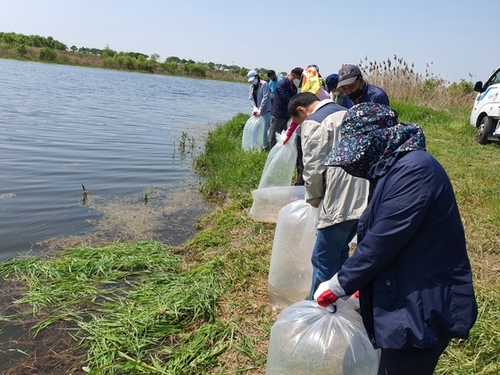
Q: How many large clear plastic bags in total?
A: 5